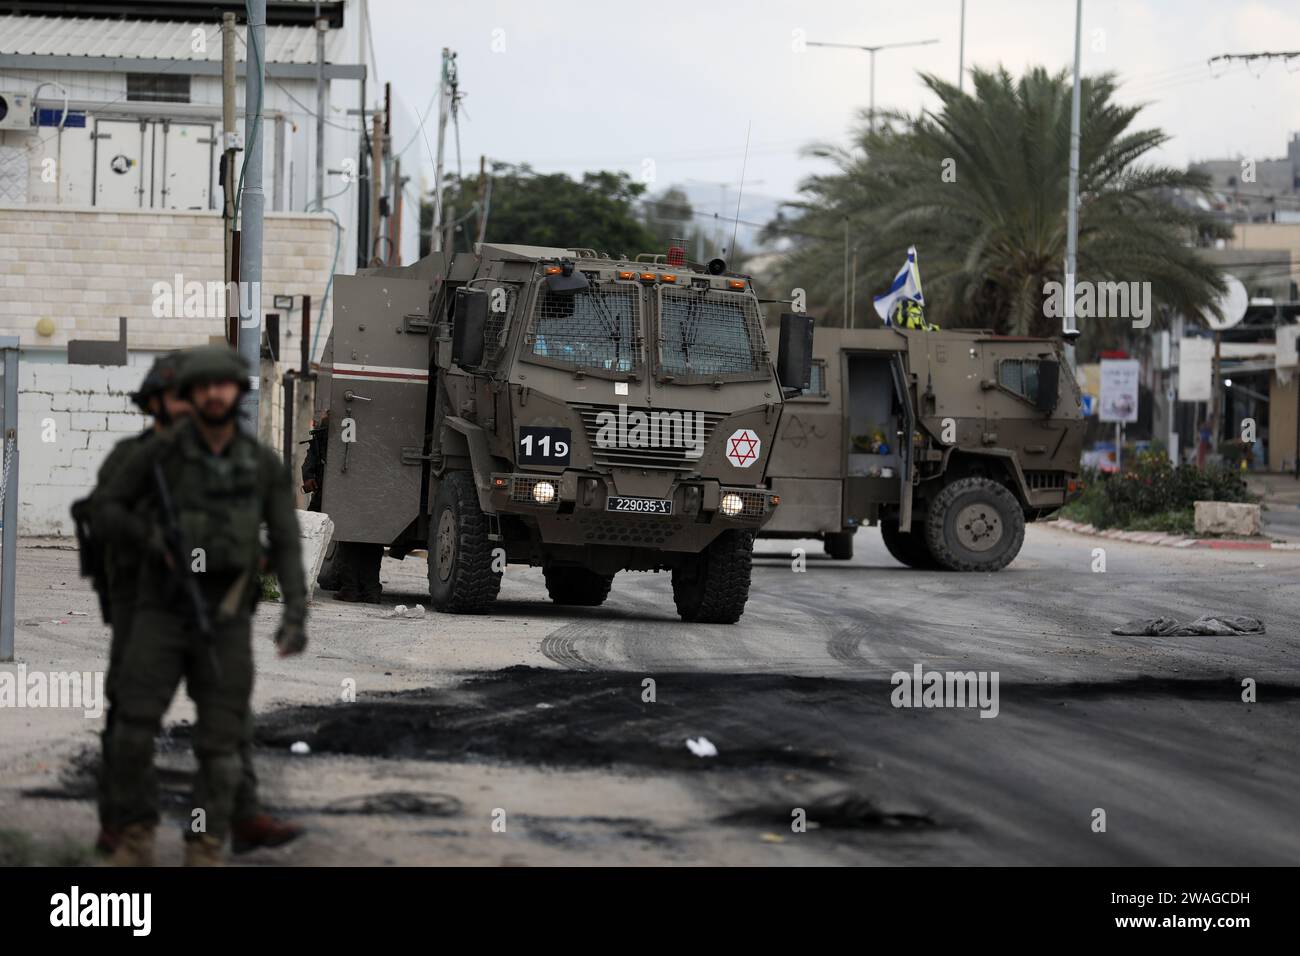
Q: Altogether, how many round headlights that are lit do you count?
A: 2